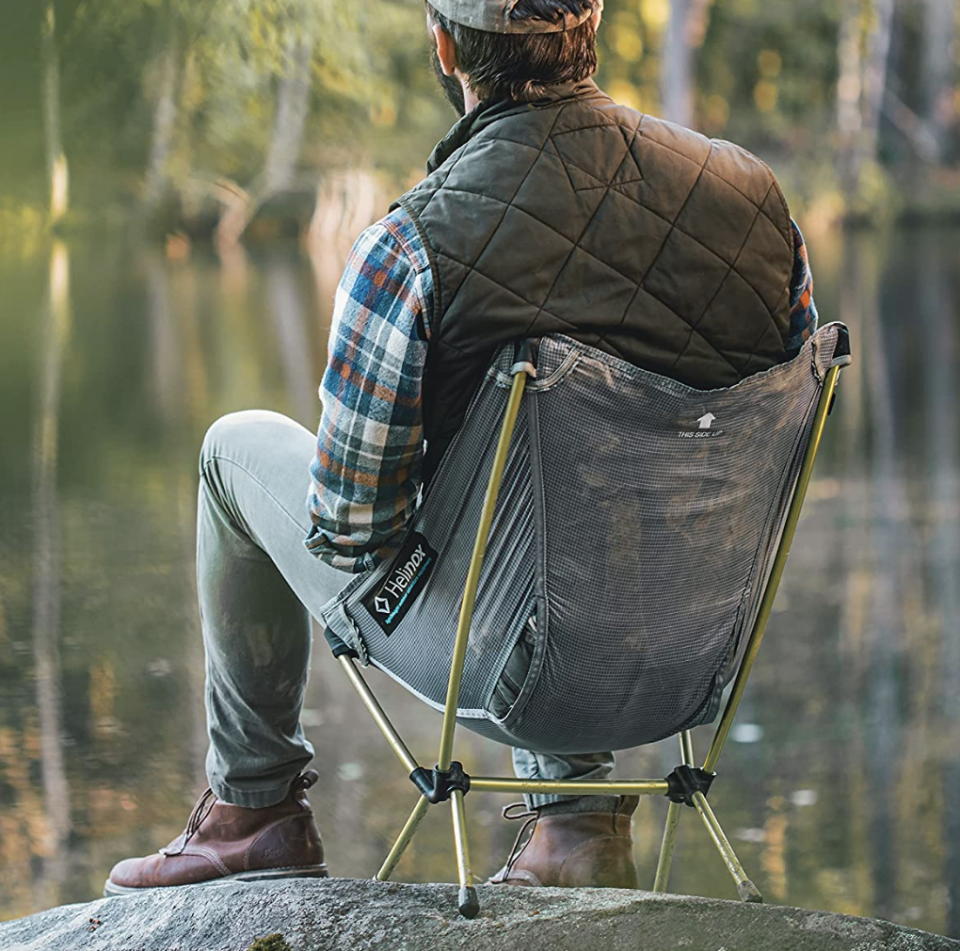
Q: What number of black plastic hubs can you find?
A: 2